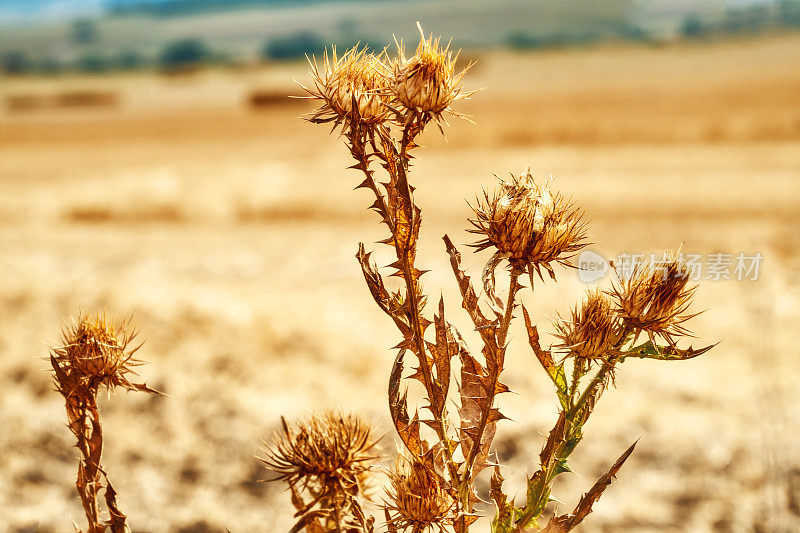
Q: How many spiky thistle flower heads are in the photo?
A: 8